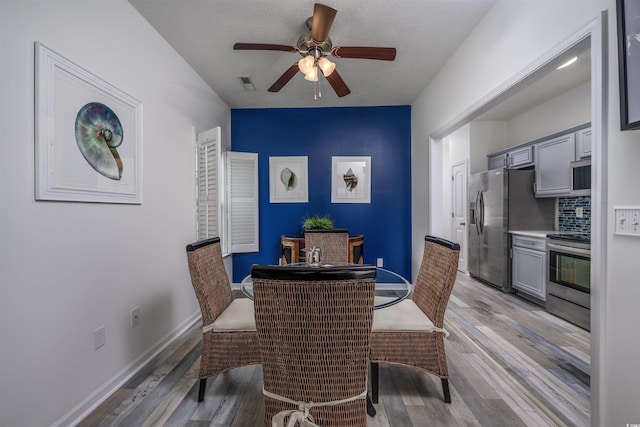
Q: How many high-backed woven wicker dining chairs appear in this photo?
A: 4